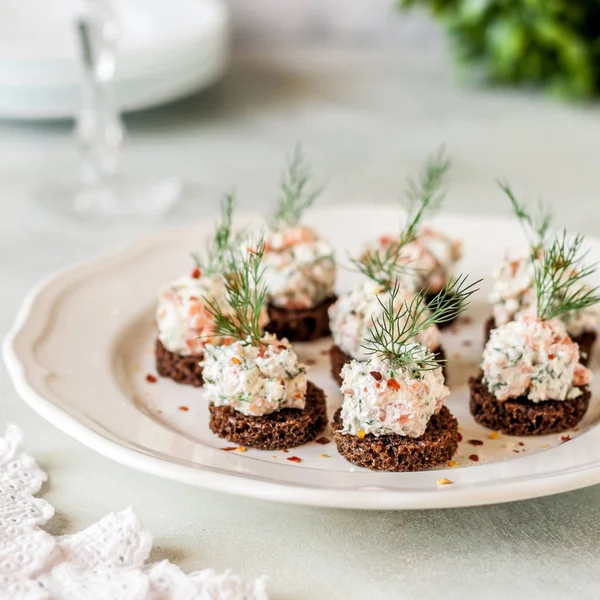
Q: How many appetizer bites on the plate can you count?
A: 8